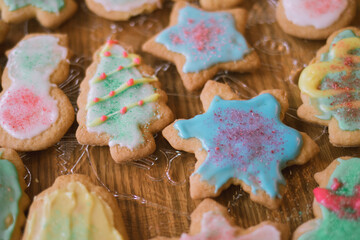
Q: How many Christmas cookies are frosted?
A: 12